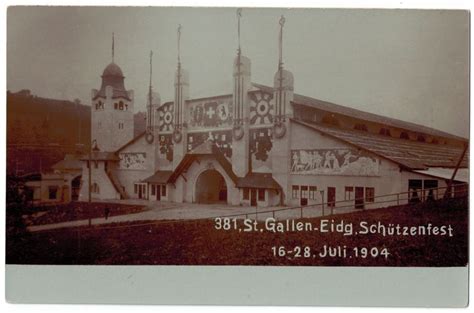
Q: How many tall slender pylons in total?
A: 4